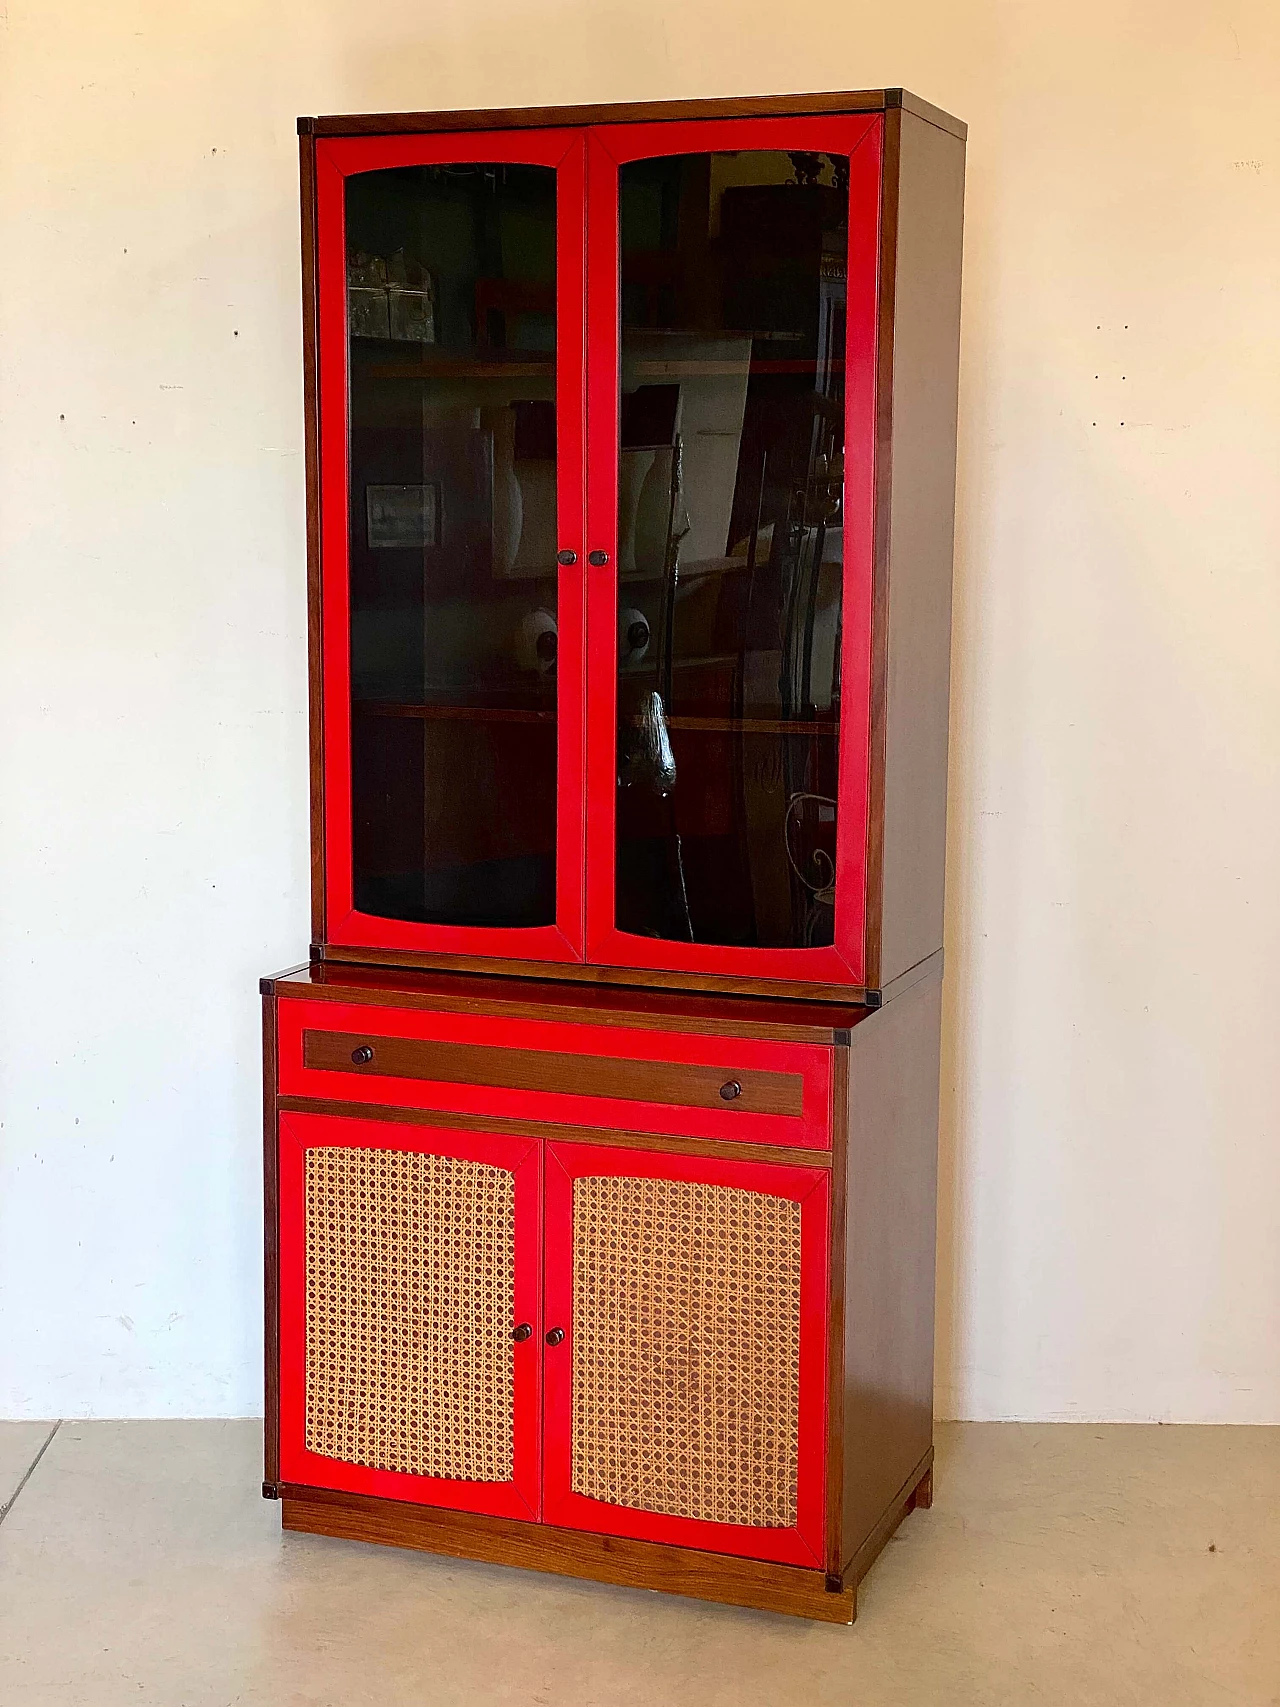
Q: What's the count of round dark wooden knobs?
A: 6